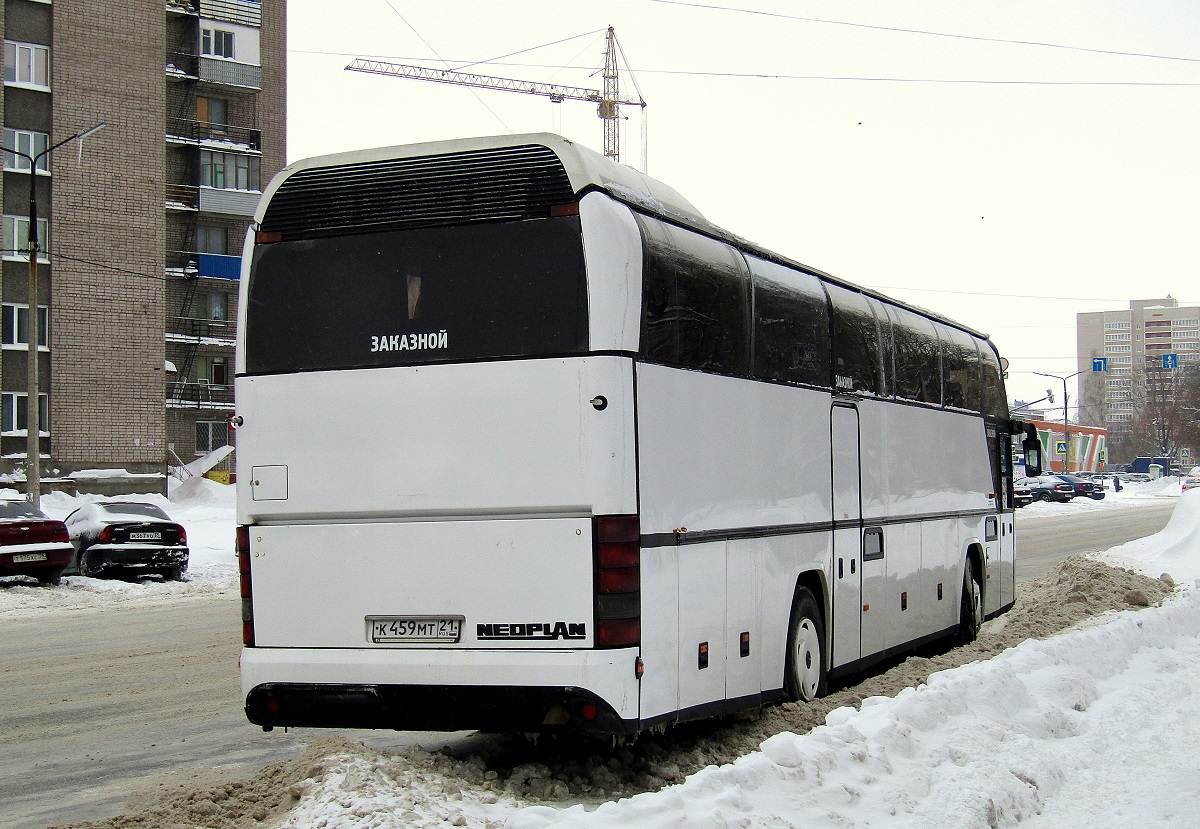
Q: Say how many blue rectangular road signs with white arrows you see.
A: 2